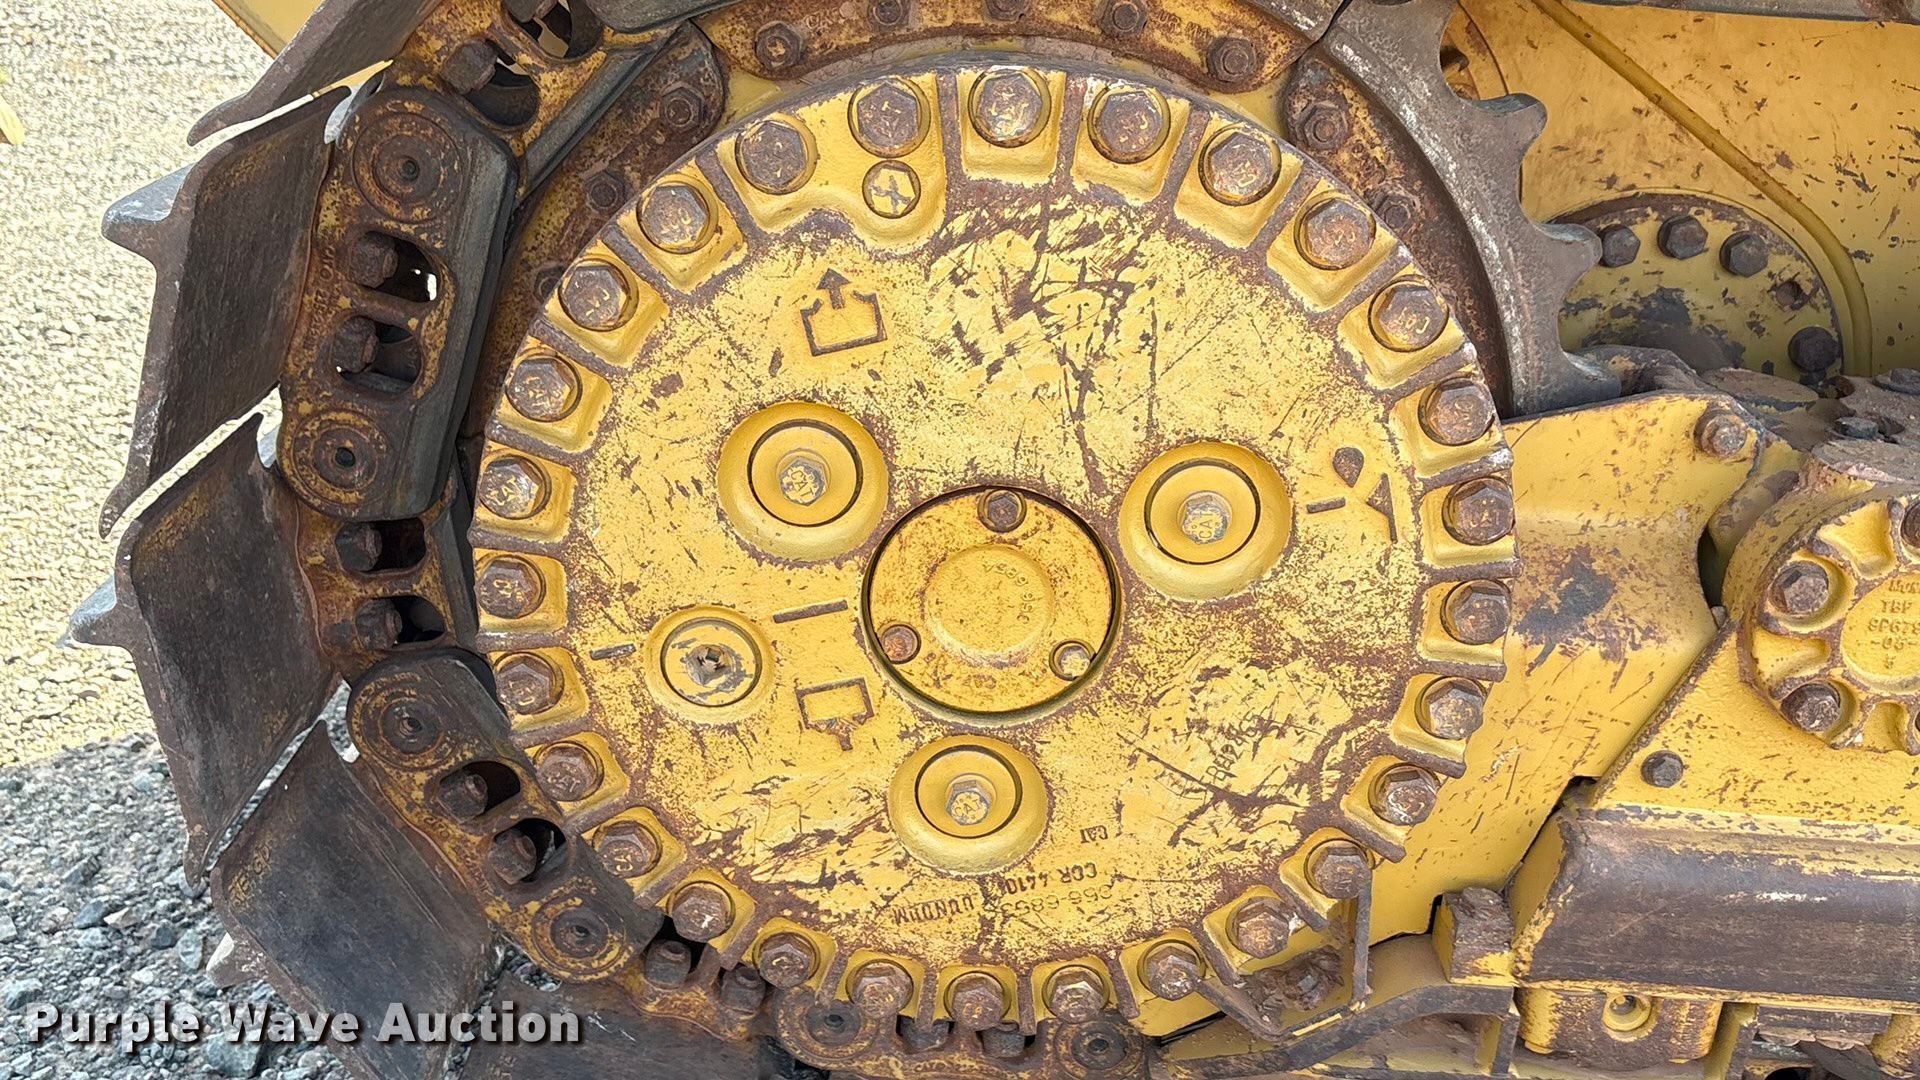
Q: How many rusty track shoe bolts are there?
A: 12